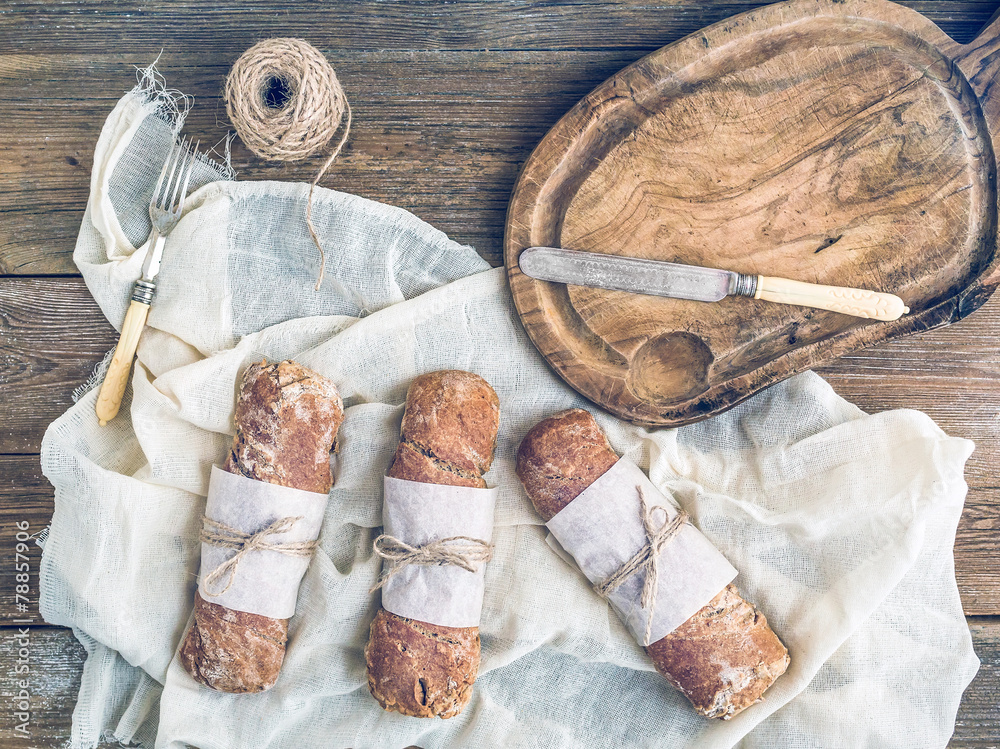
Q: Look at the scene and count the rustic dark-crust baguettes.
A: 3